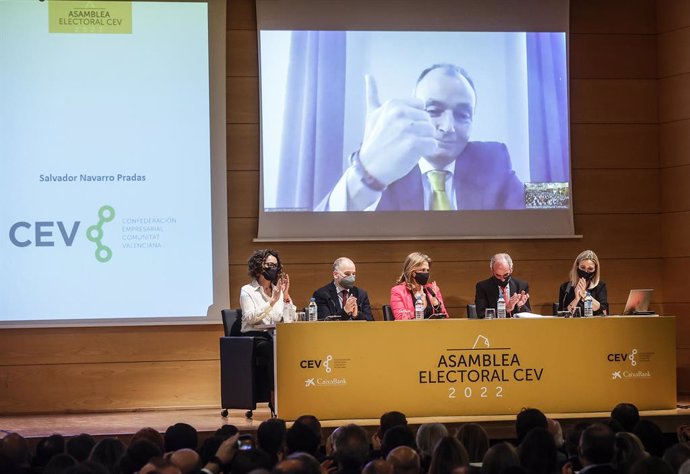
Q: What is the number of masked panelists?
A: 5